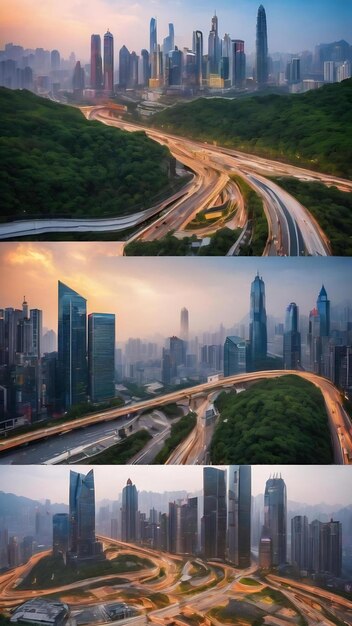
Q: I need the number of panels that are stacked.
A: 3